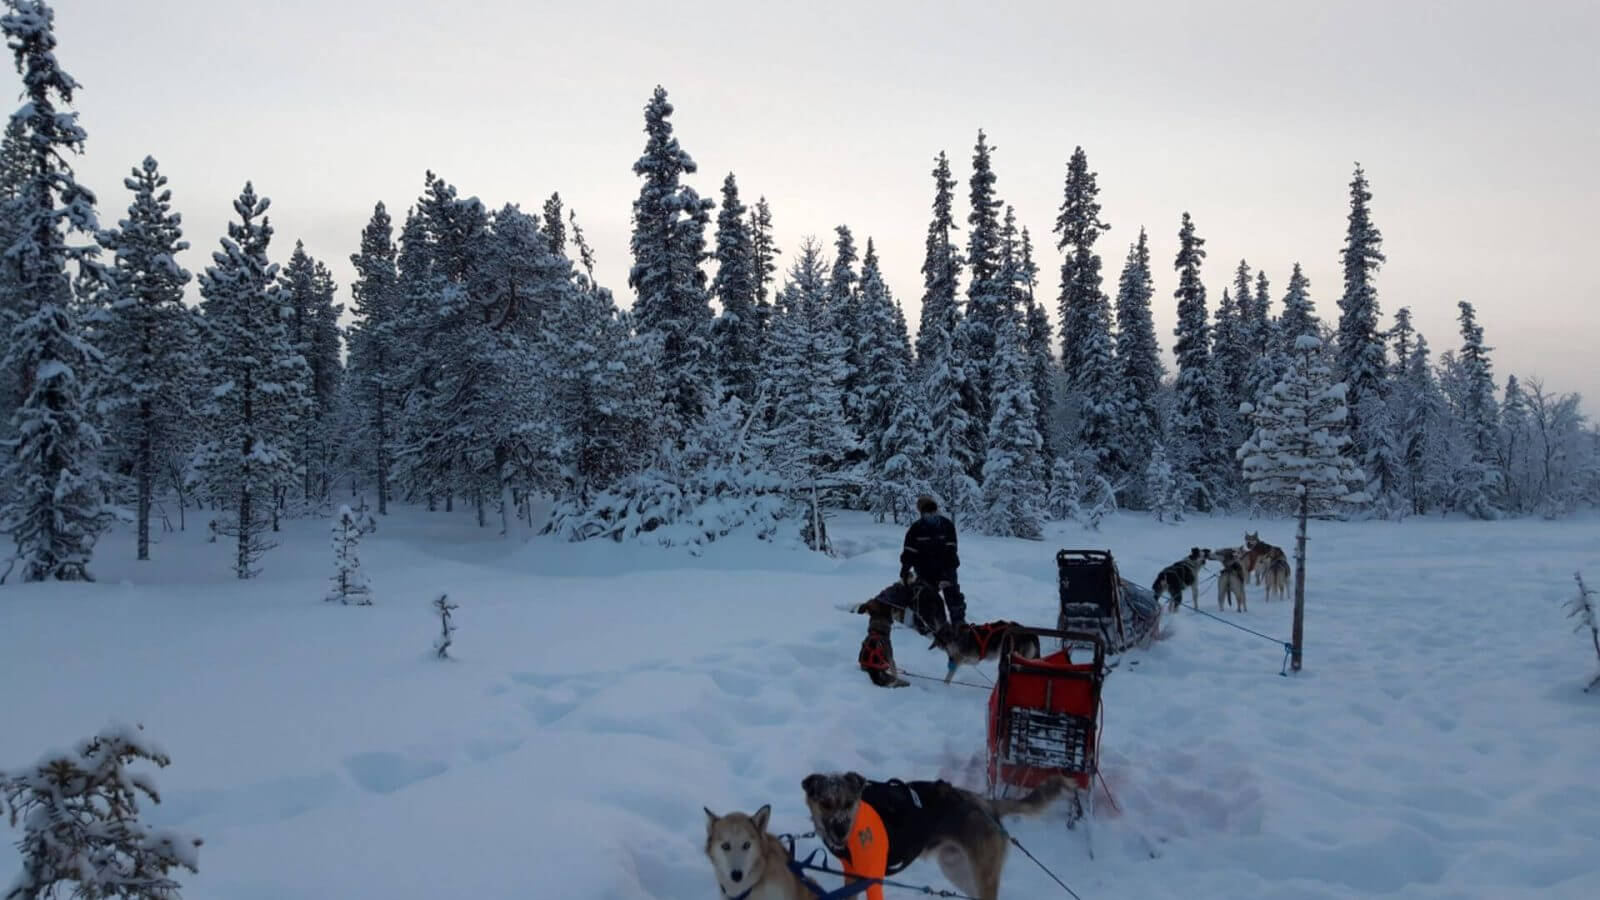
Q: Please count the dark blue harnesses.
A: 1